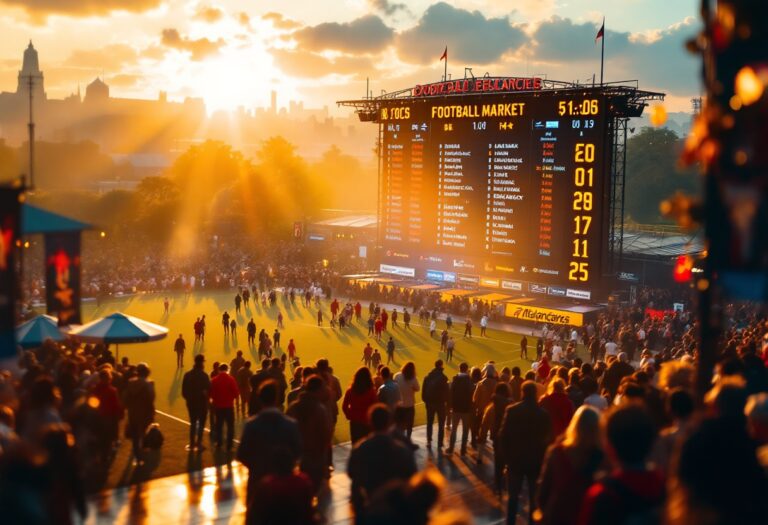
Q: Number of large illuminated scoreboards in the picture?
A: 1